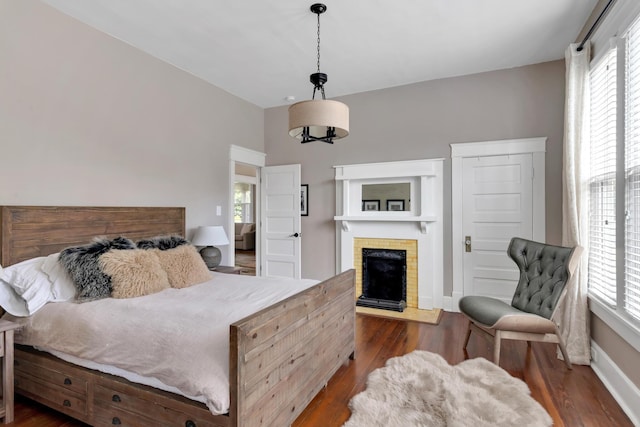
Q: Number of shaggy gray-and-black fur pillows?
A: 2